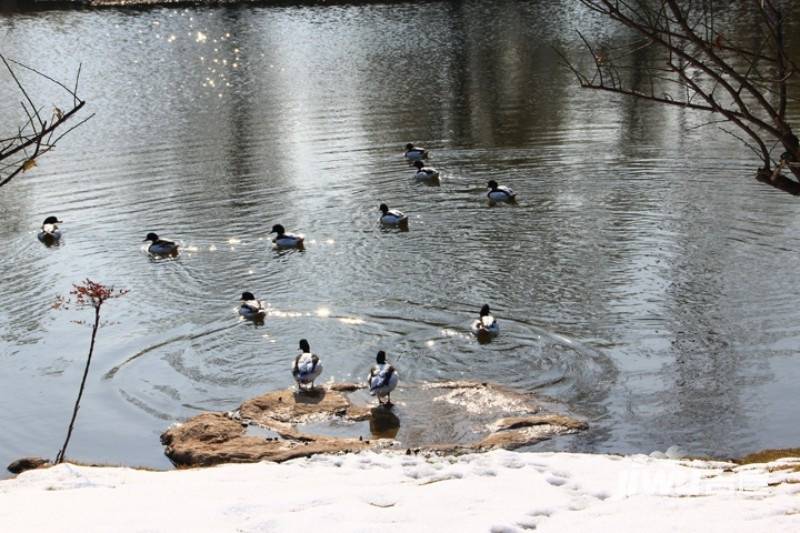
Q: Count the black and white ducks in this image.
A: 11